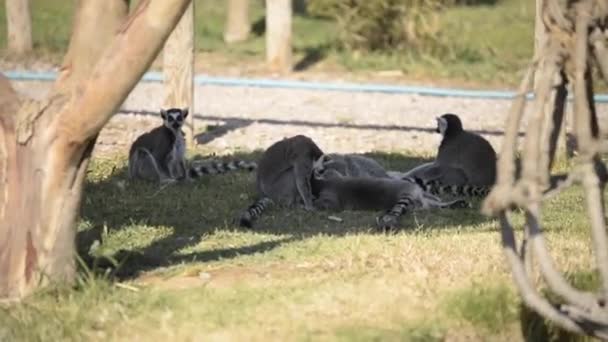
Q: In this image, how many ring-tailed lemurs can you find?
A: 5